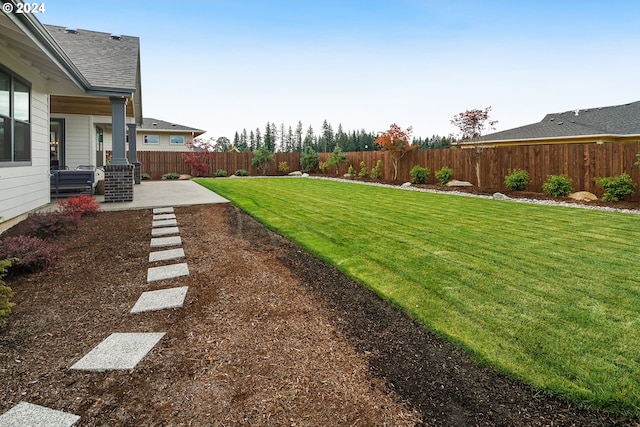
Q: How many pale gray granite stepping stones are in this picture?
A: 10